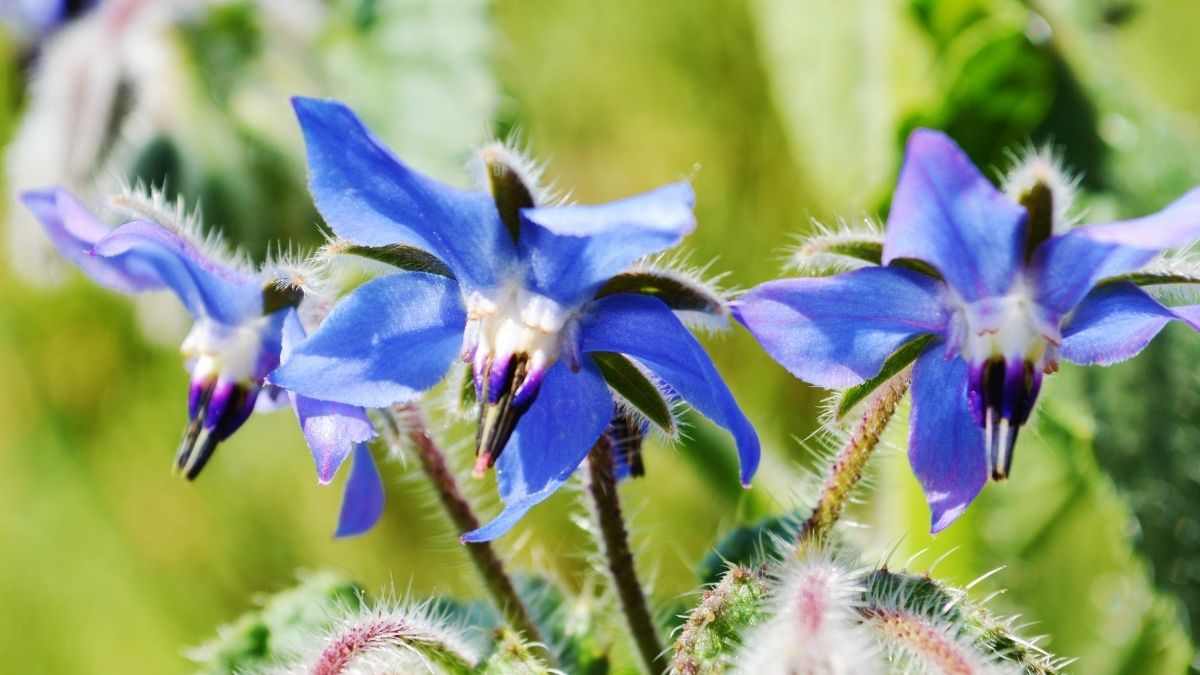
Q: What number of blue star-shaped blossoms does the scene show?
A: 3